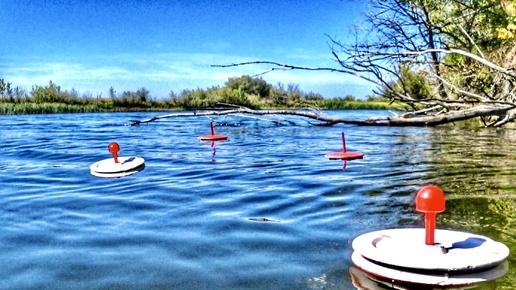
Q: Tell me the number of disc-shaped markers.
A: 4